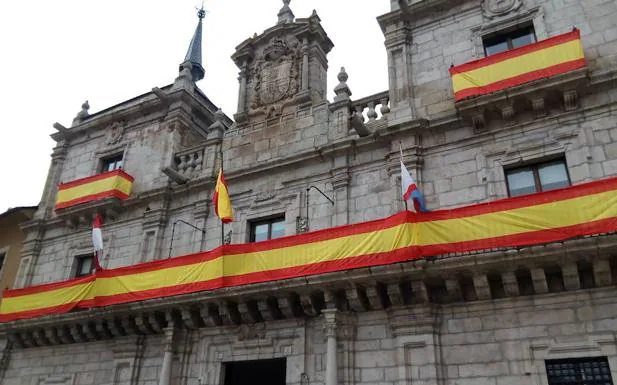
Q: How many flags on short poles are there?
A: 3